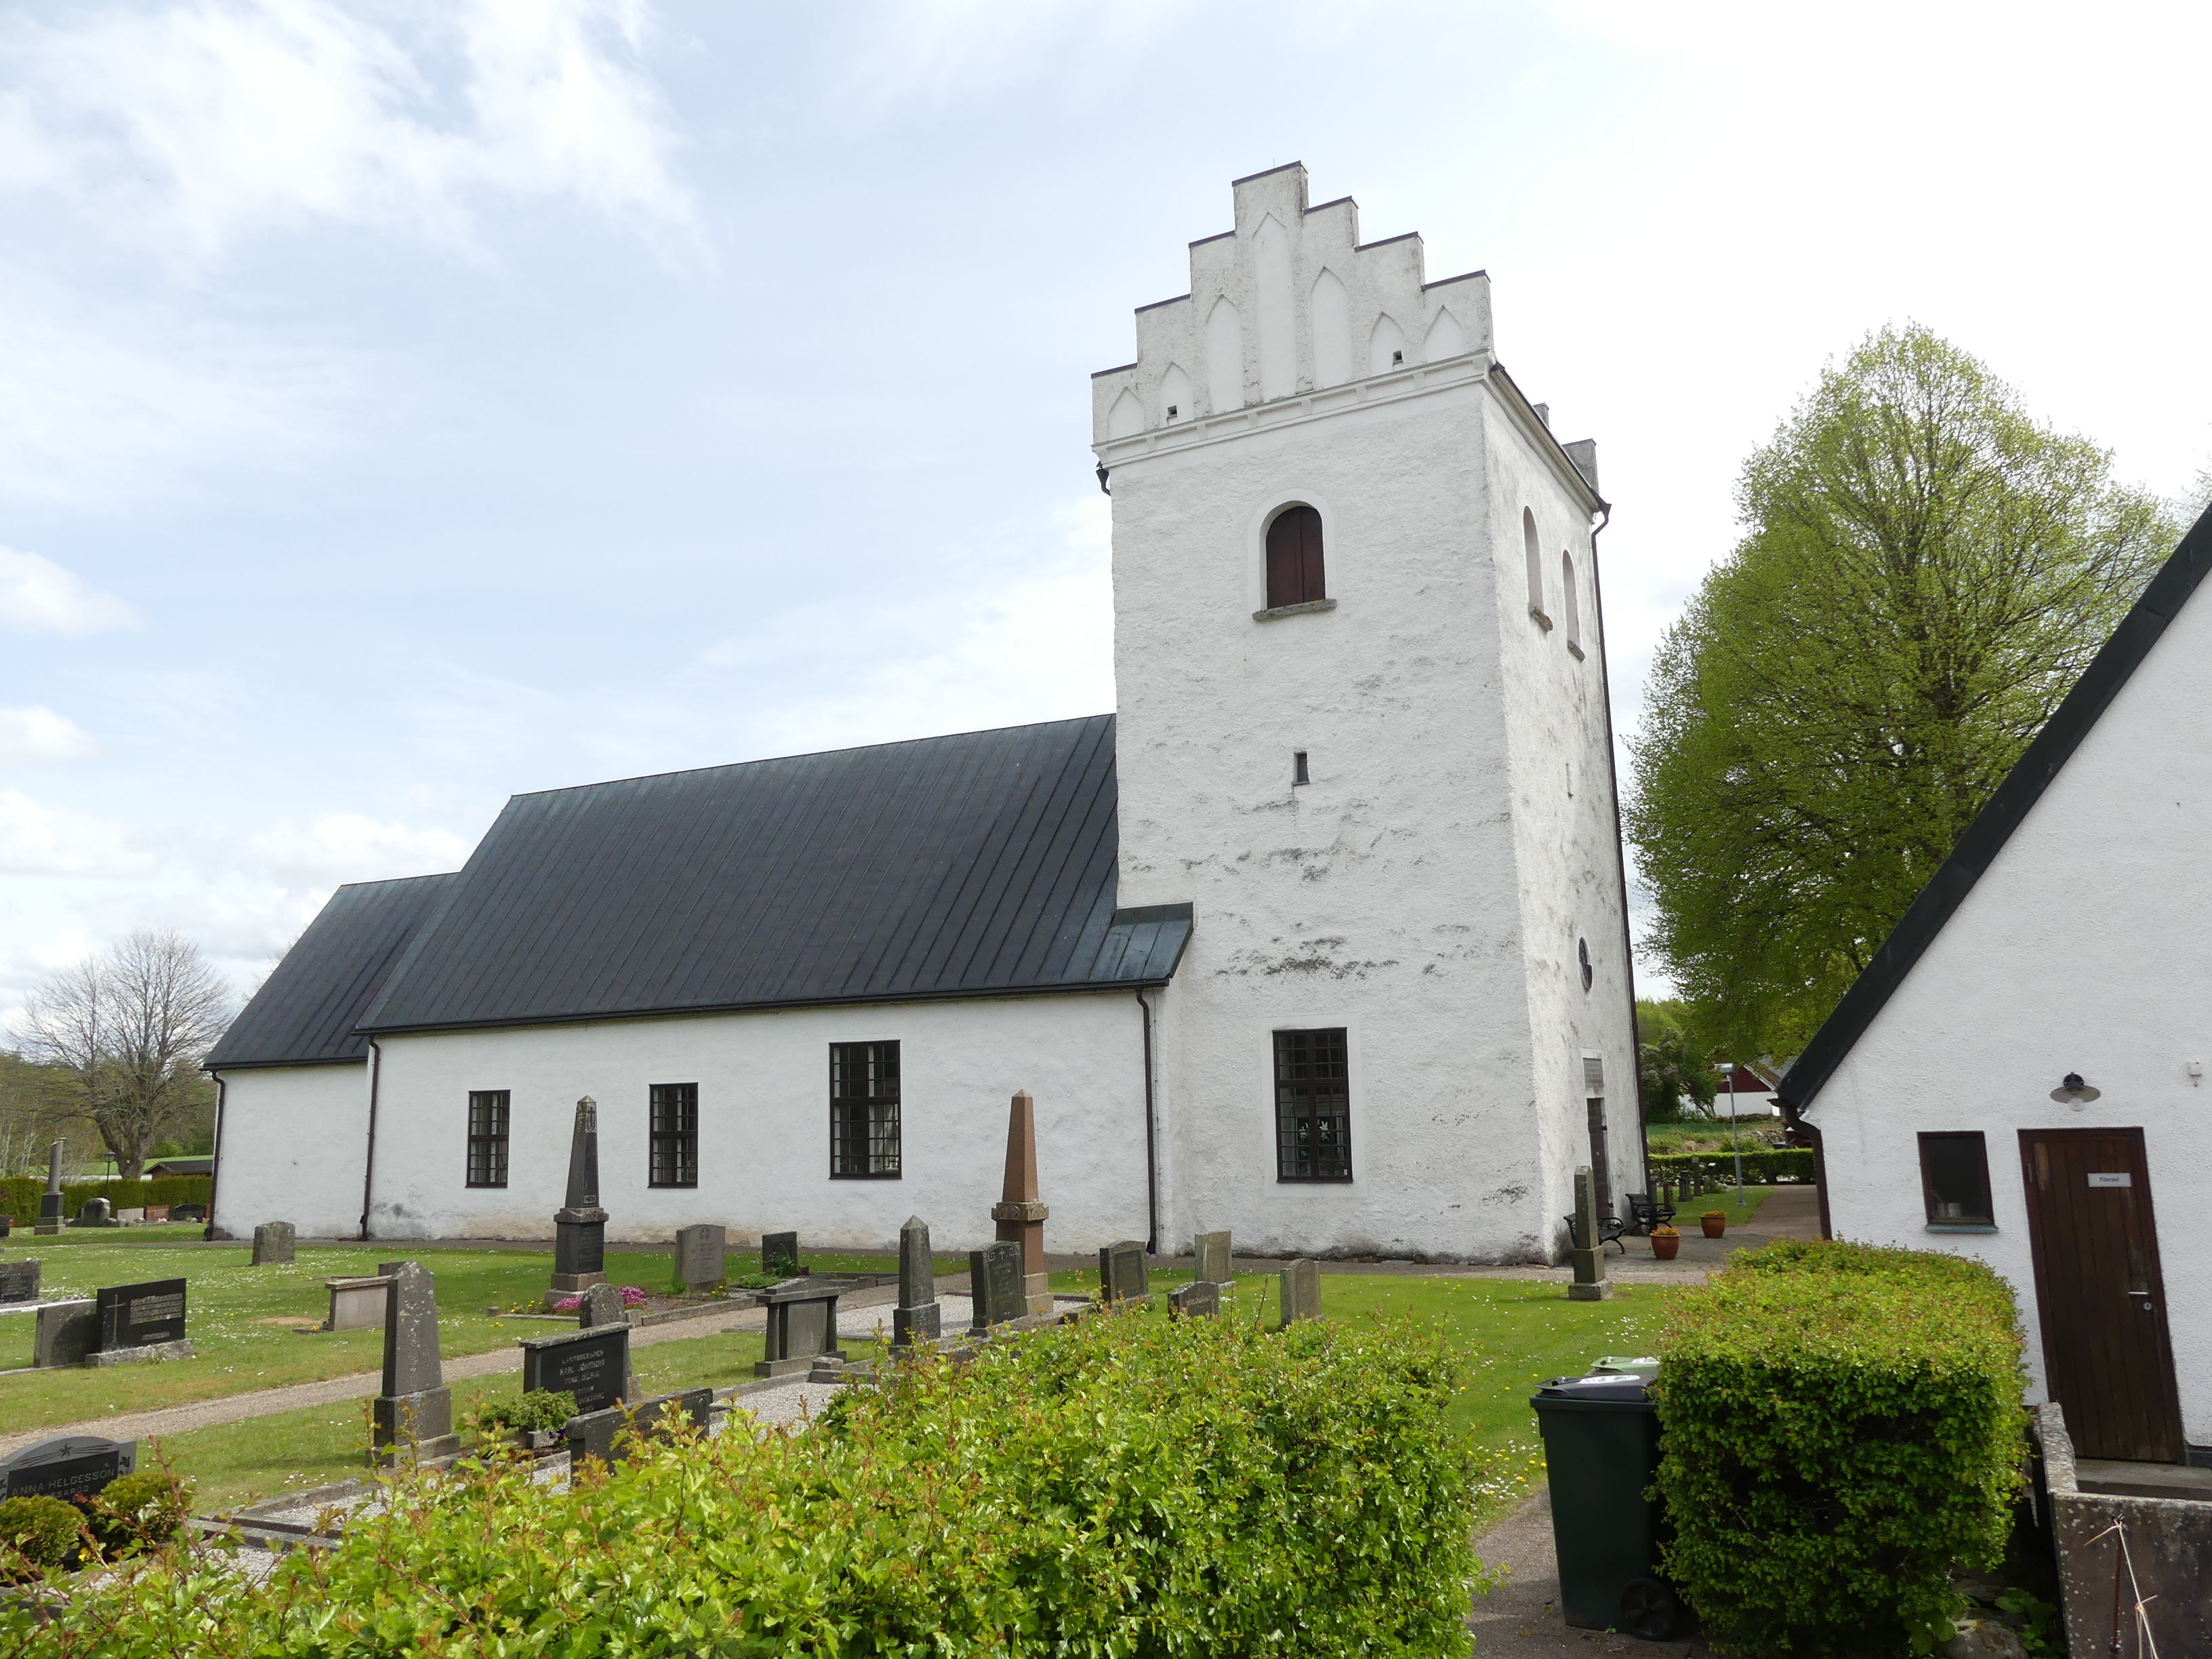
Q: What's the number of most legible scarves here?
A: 0